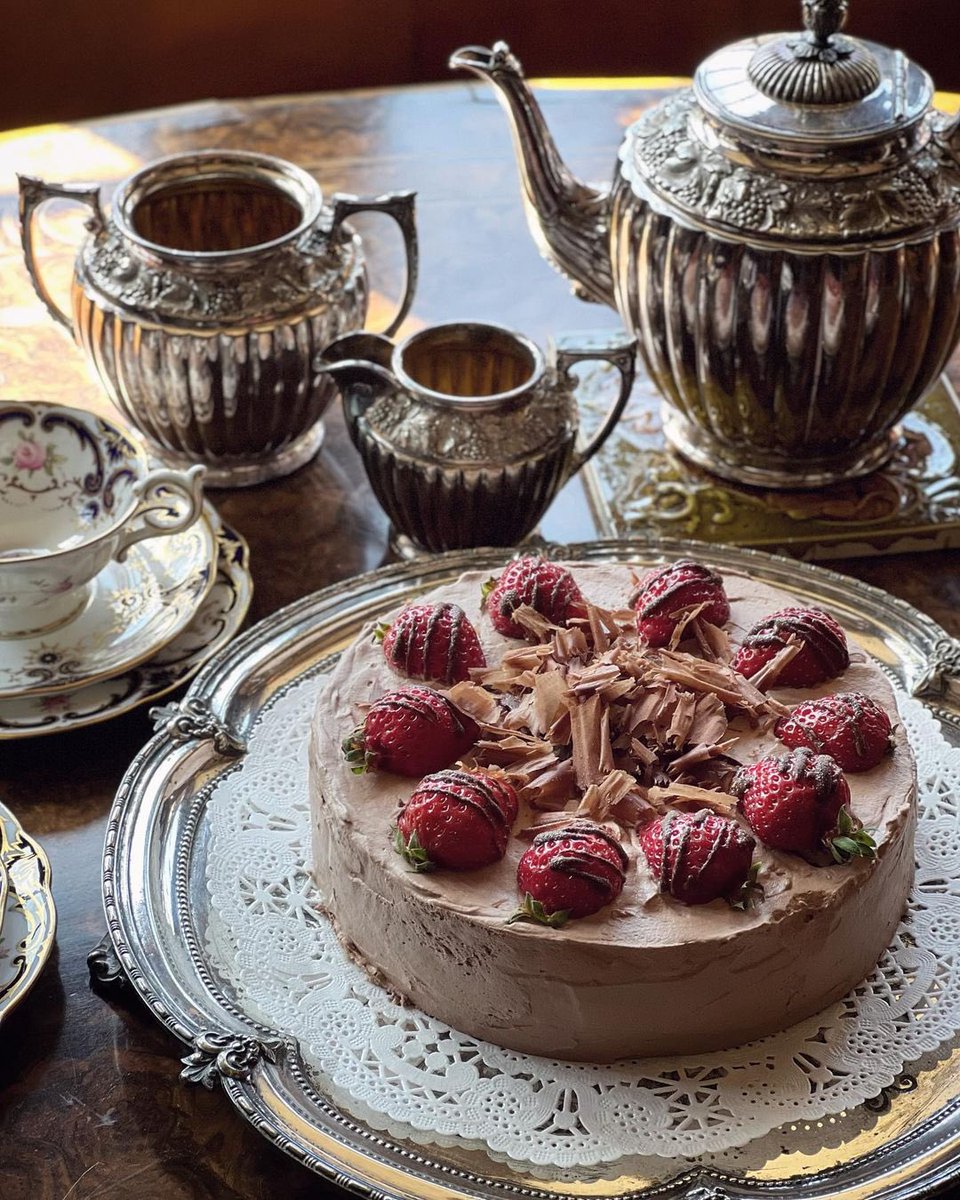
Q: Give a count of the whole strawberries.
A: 10